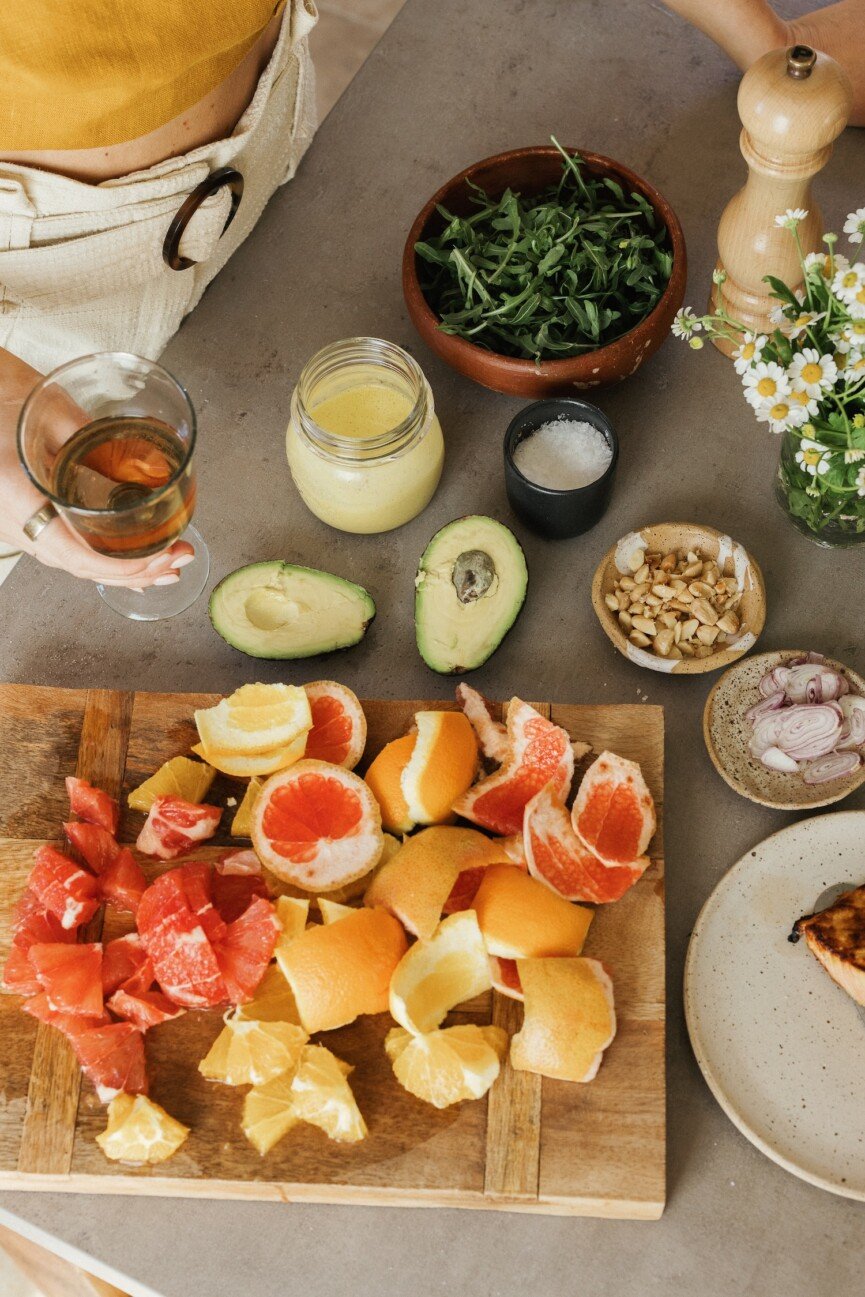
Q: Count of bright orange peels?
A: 4